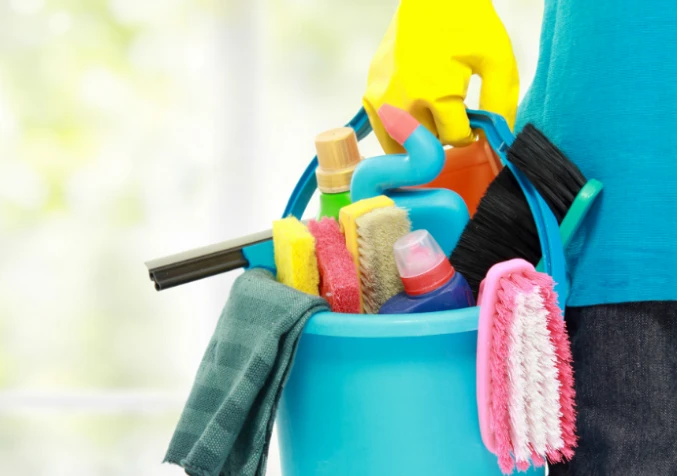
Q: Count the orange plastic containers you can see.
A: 1